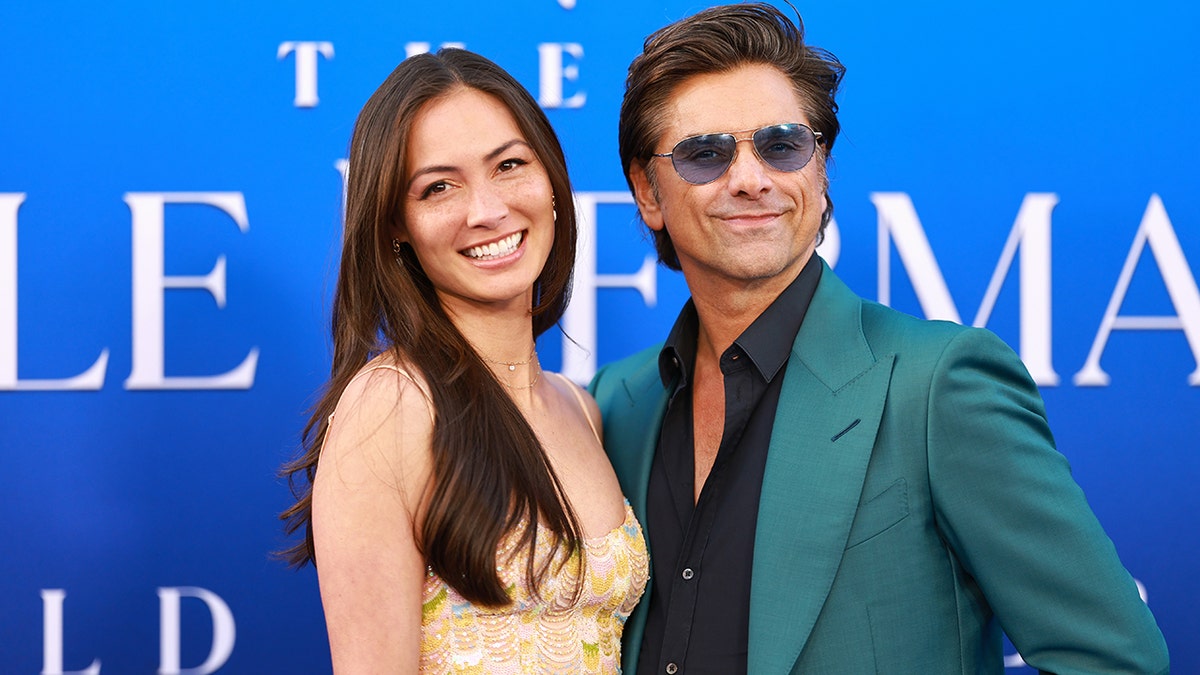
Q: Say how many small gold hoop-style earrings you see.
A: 2